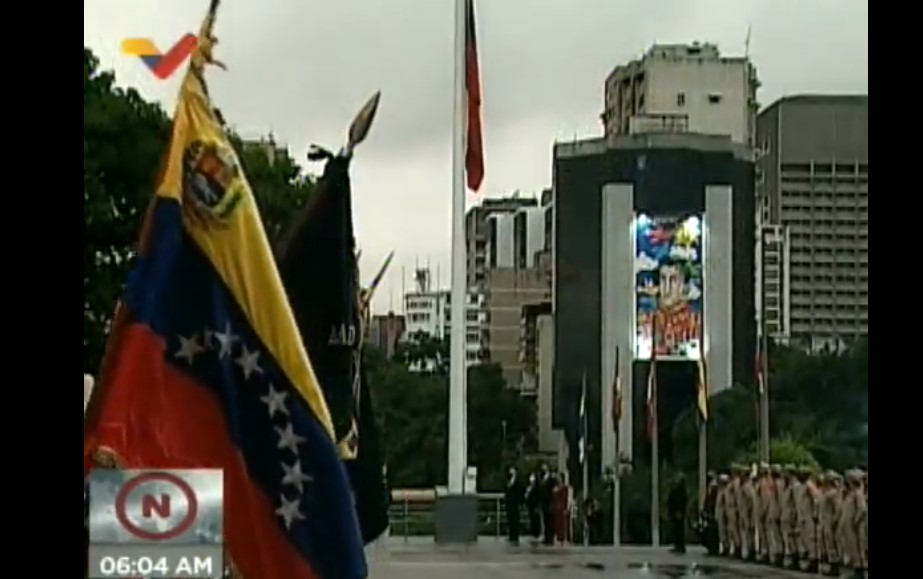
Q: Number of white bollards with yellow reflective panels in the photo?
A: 0